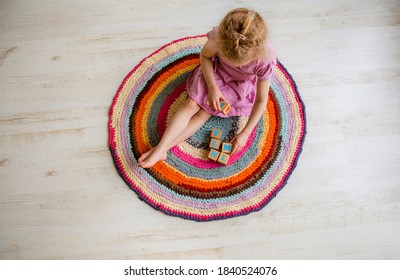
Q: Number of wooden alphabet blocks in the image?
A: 6